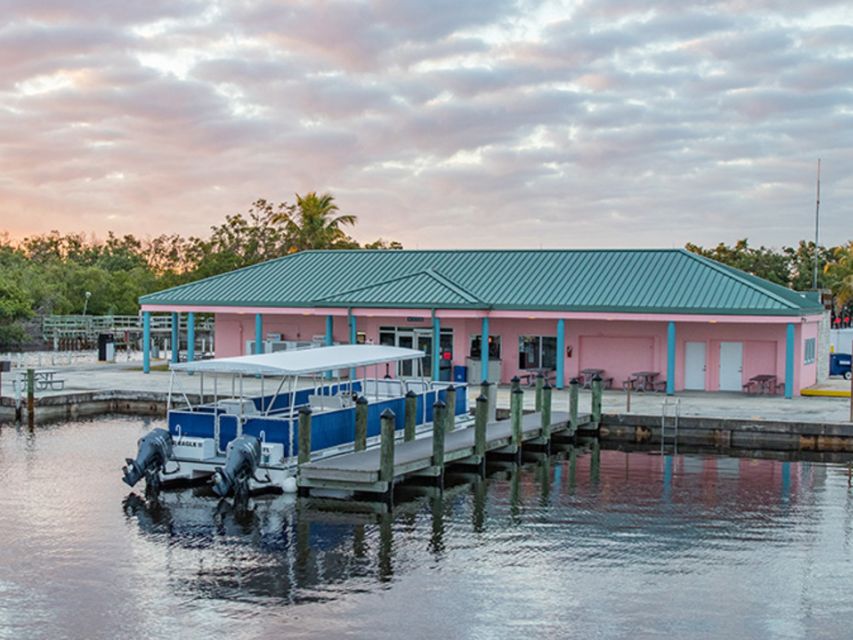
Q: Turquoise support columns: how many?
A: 11